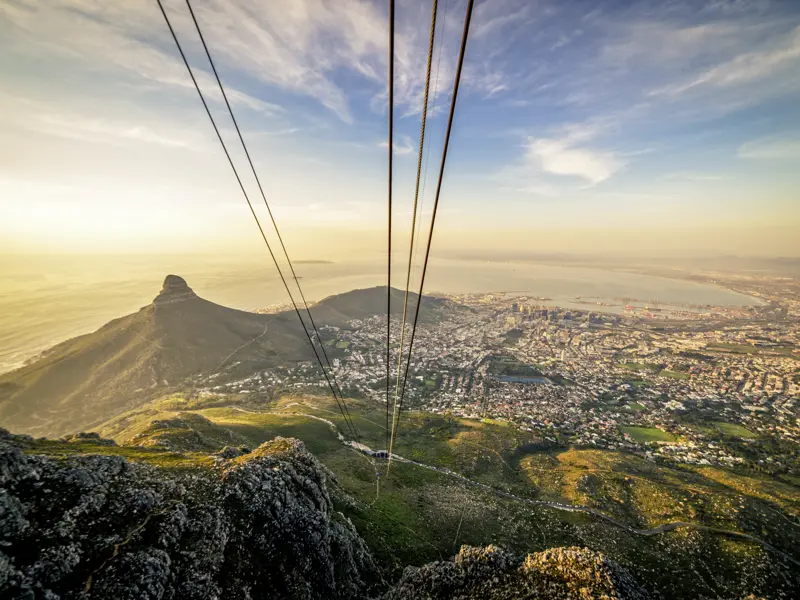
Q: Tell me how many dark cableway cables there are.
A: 5